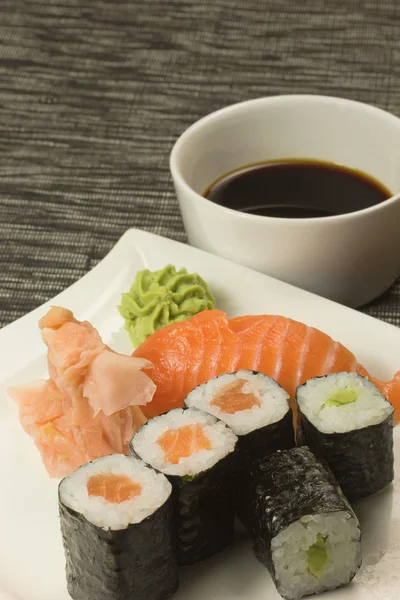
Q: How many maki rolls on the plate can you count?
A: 5